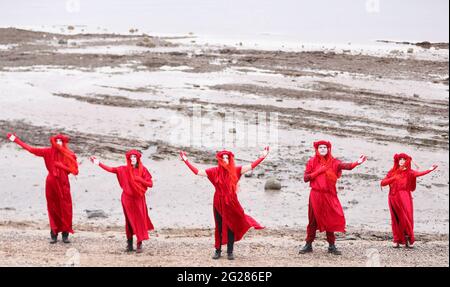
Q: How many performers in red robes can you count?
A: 5